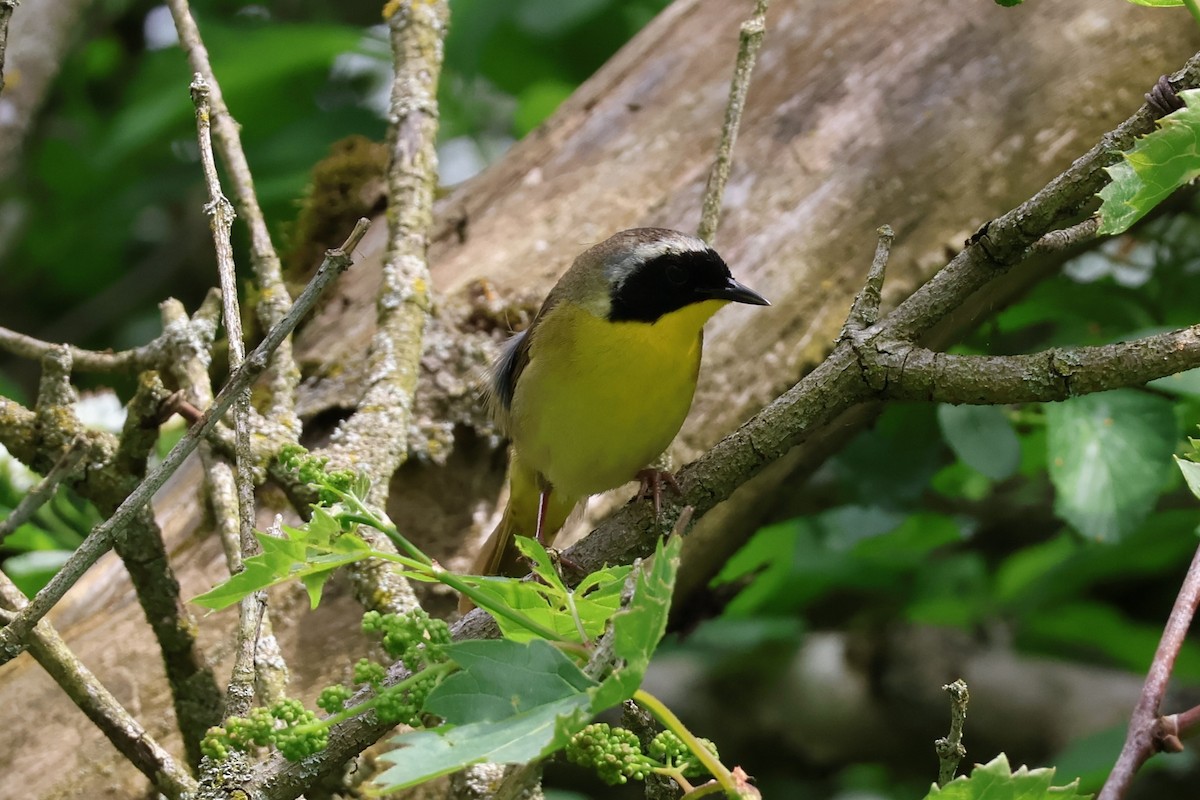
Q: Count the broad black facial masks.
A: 1